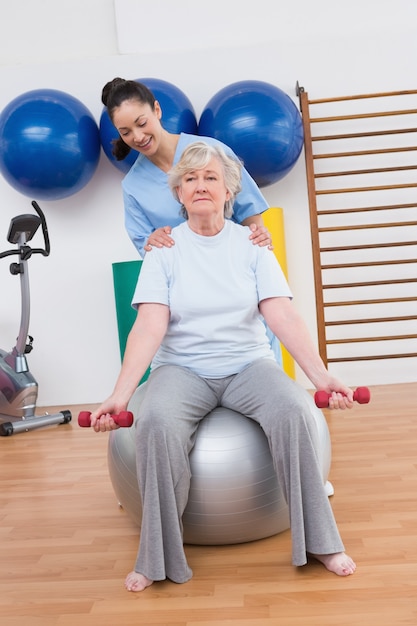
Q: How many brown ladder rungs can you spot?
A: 15